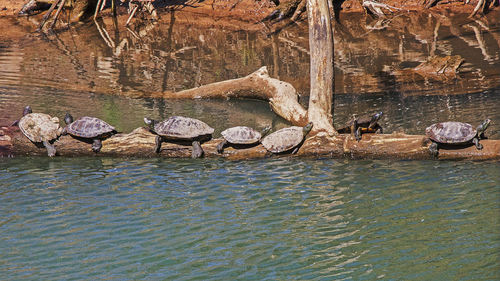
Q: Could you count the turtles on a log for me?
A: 7